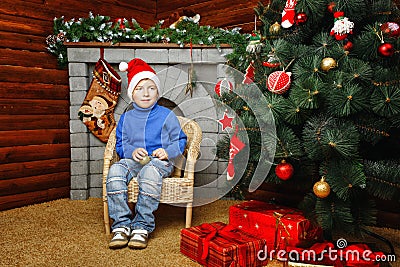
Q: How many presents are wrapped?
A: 3